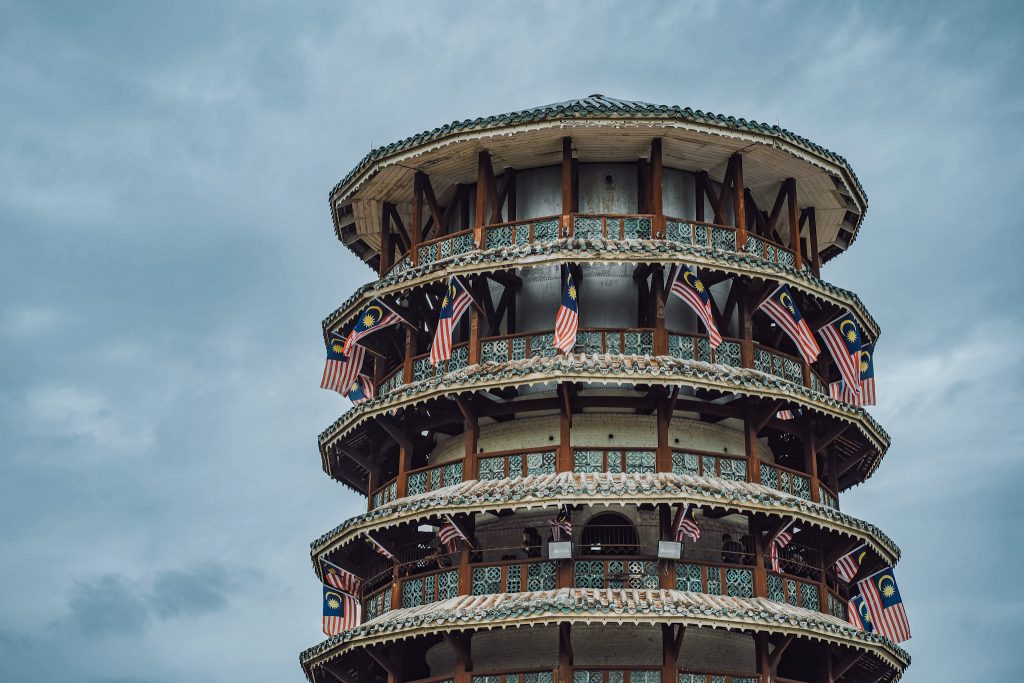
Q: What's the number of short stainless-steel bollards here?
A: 0